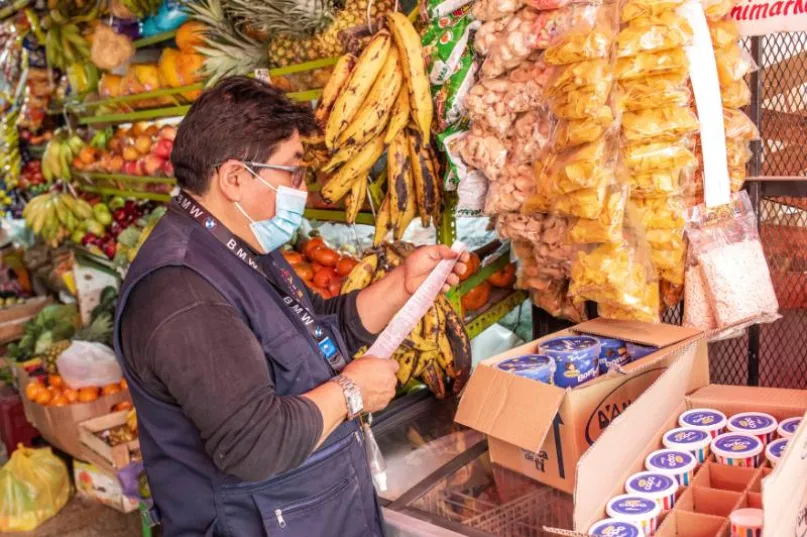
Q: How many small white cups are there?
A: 11